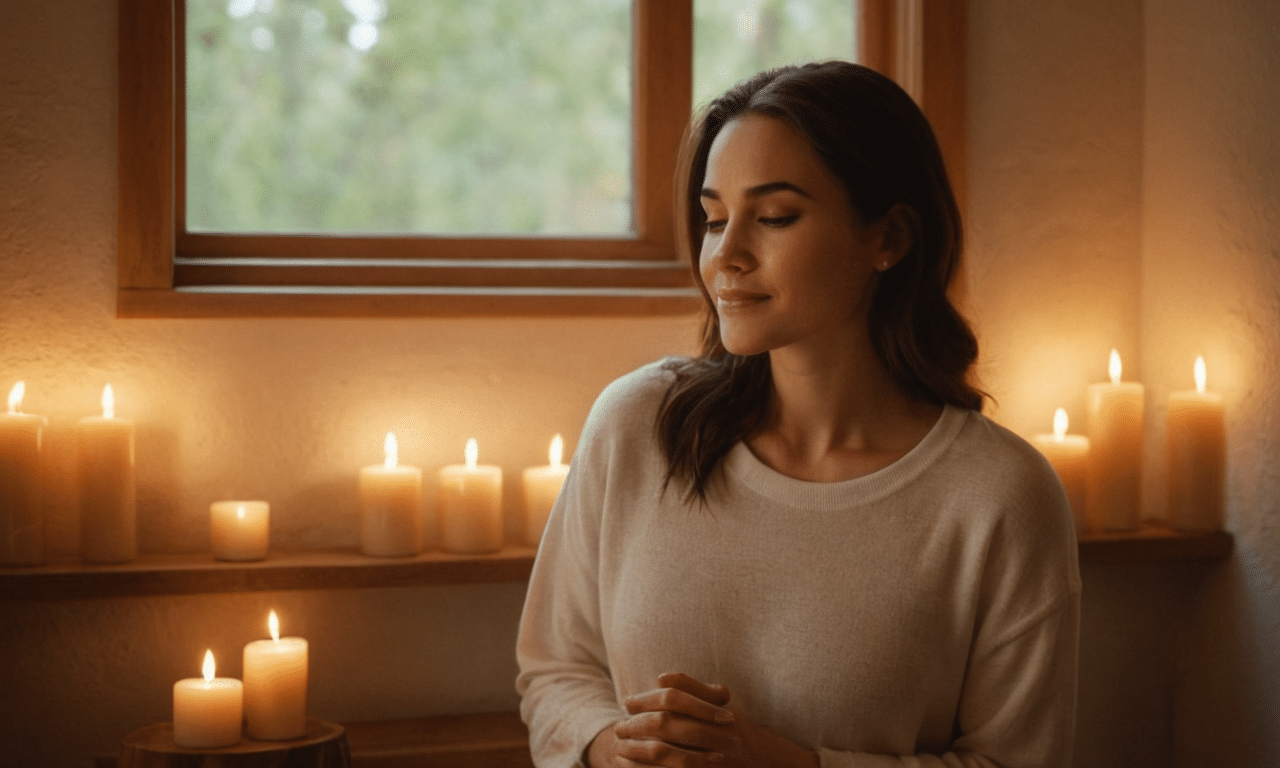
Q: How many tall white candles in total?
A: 4